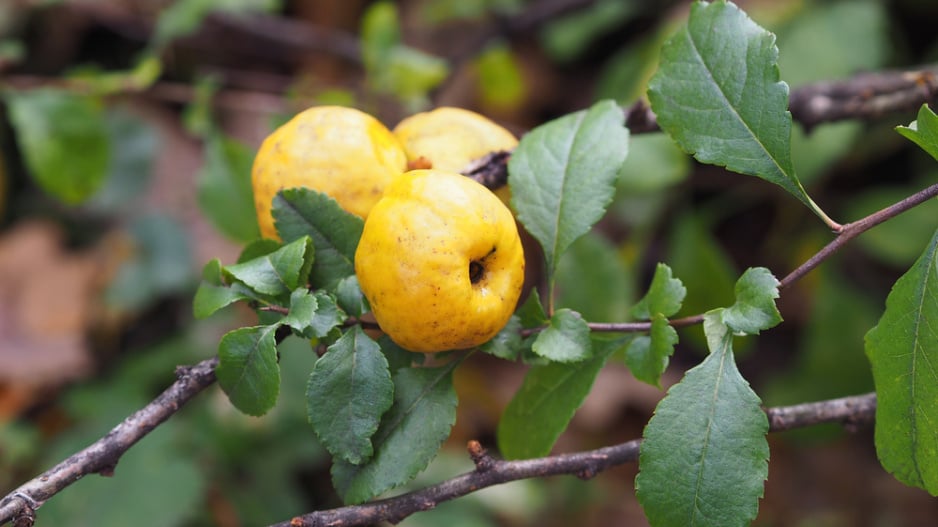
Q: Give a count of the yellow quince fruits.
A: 3